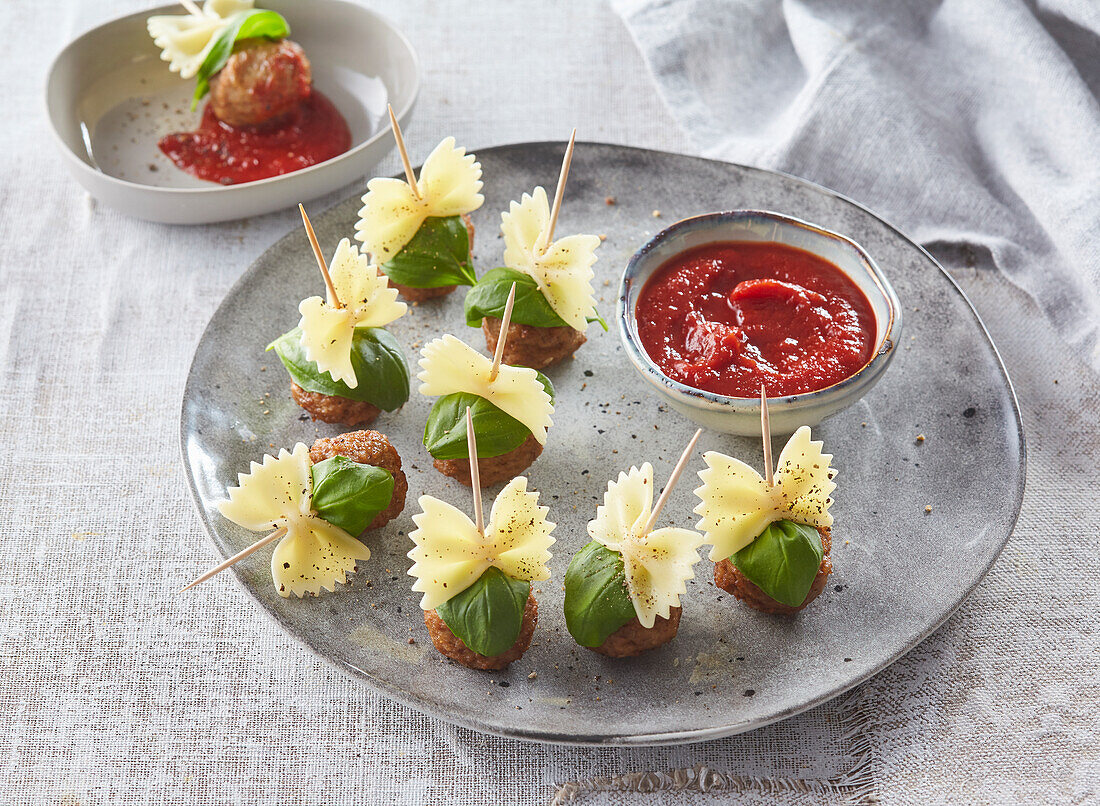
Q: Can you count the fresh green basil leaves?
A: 9